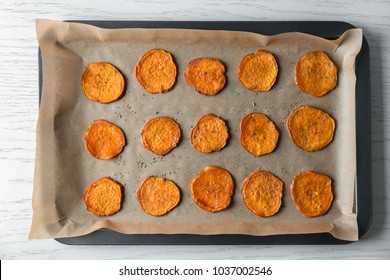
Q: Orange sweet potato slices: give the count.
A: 15